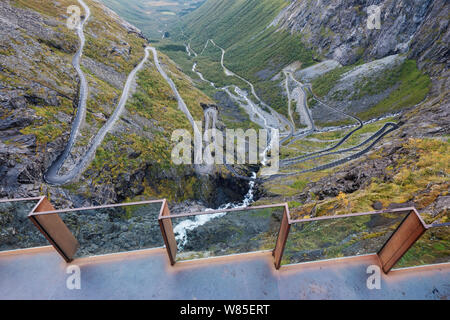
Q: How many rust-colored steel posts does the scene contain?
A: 4